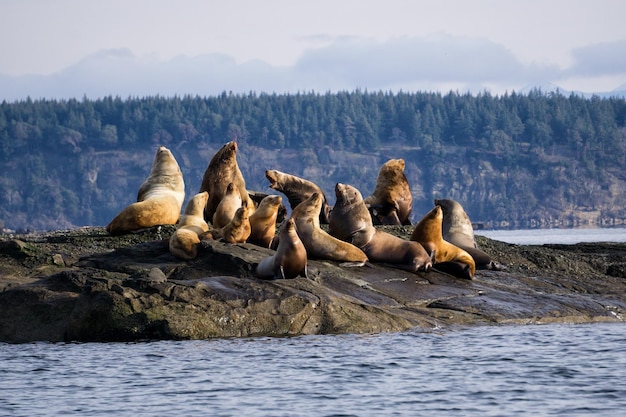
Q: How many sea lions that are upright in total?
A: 13